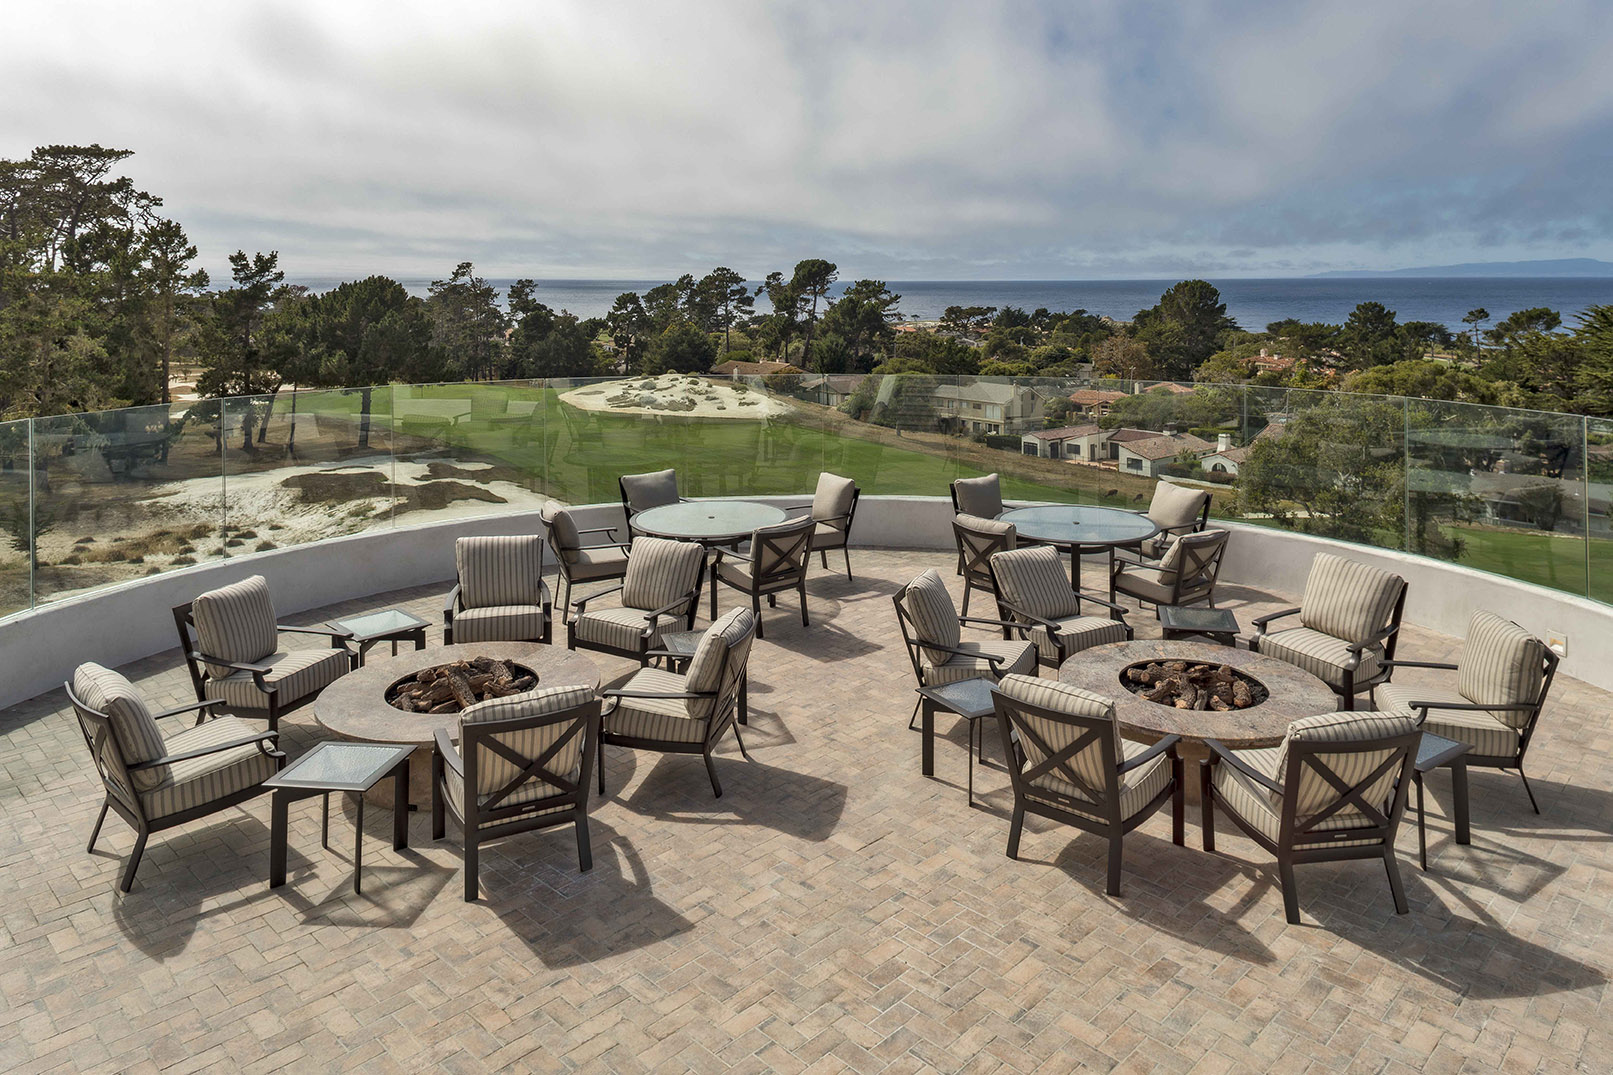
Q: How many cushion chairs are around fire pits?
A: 12